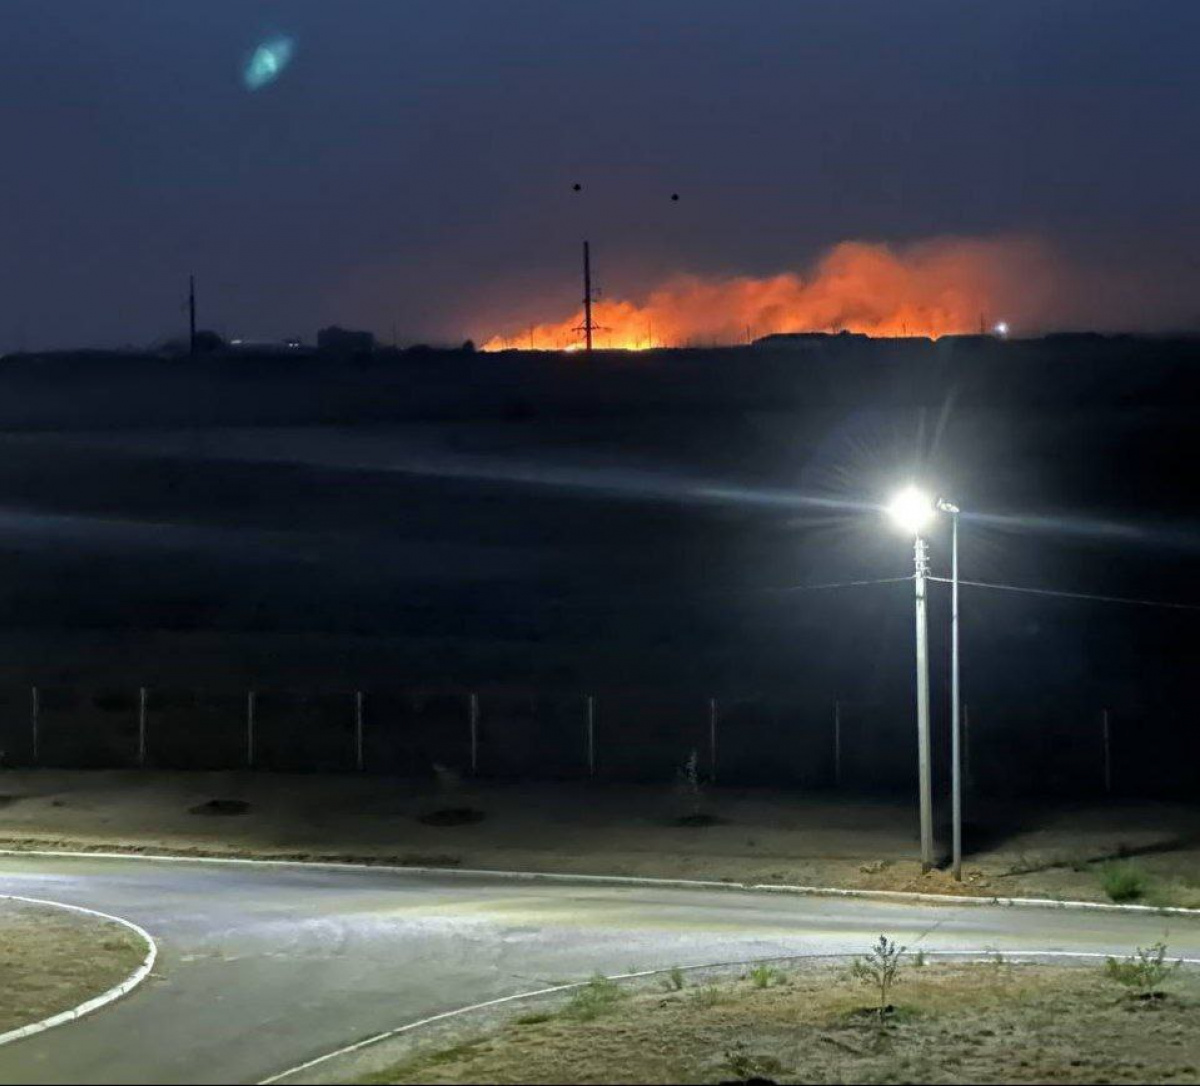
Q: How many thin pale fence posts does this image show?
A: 10